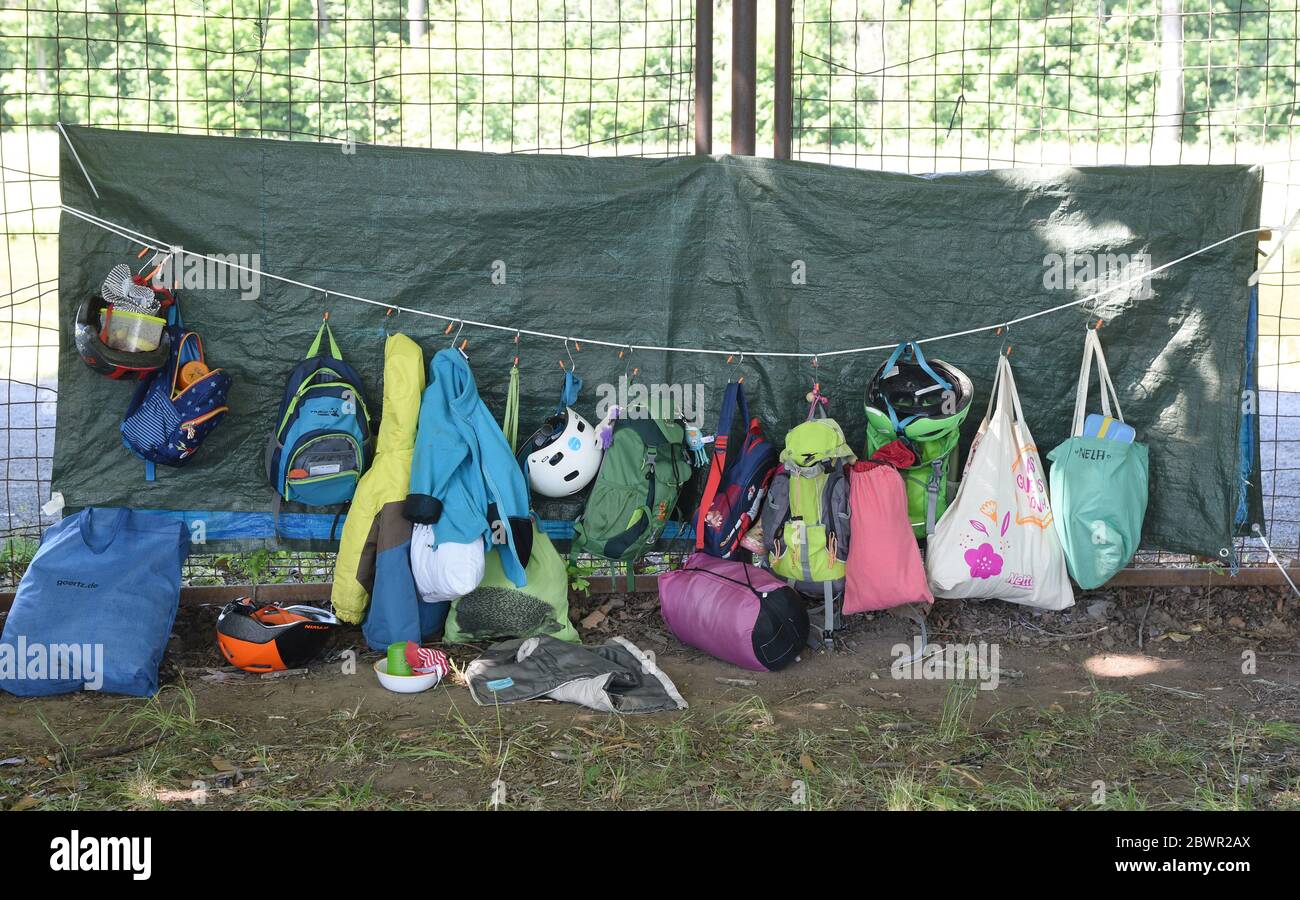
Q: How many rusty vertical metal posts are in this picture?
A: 3